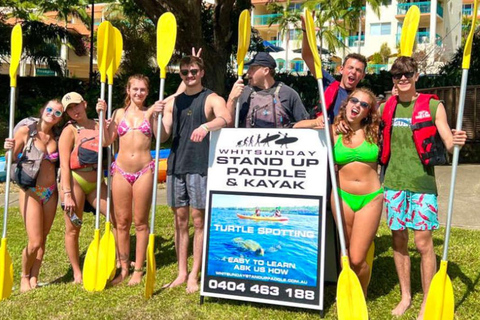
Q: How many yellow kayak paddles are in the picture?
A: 8